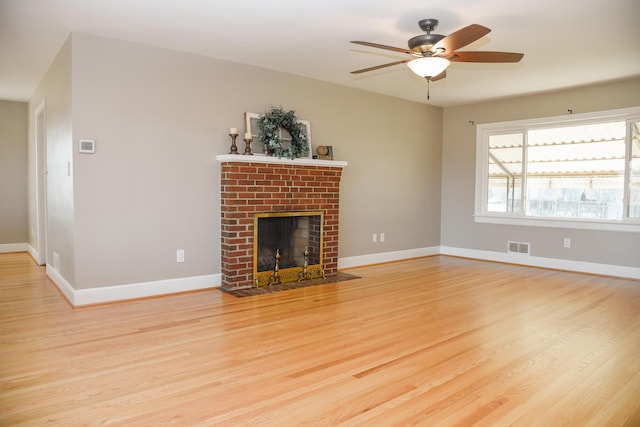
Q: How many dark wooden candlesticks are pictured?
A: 2